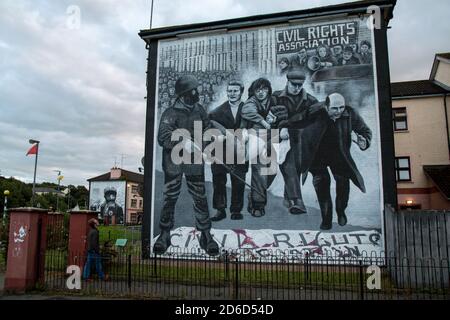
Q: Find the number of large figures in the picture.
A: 5